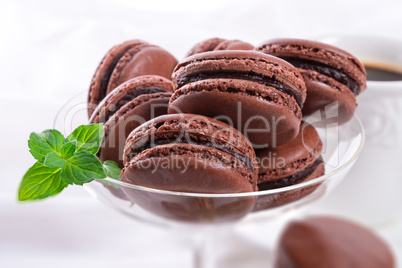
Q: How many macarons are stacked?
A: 7